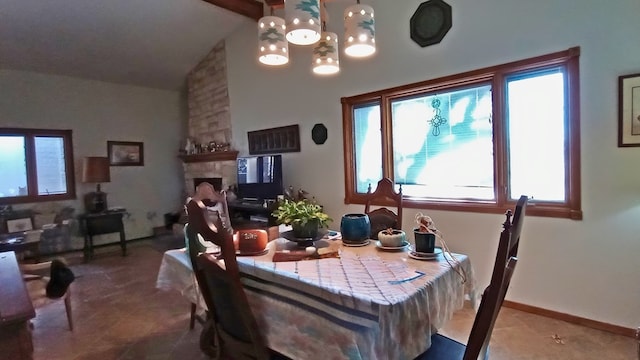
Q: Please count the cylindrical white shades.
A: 4